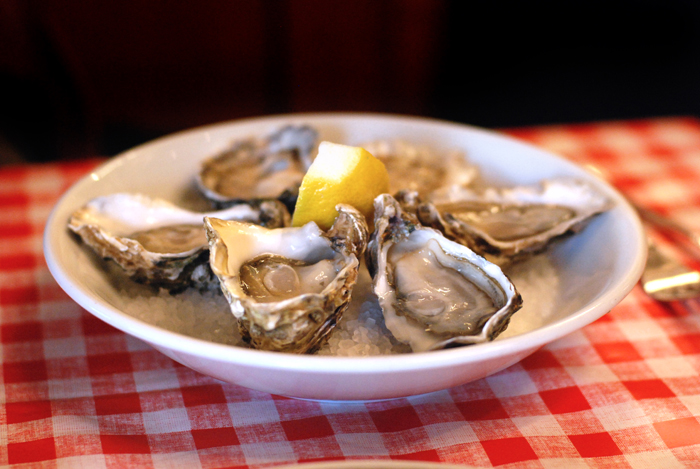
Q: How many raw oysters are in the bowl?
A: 6